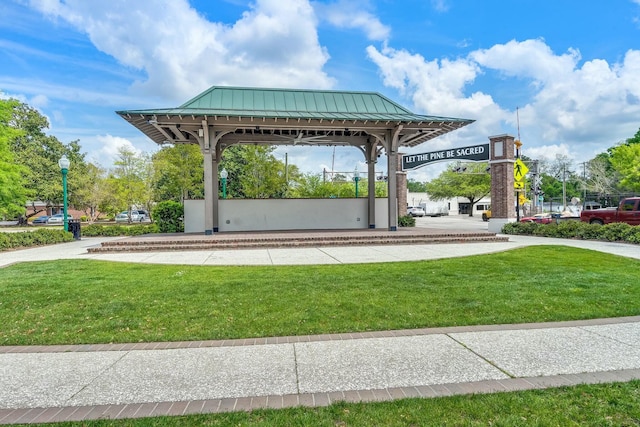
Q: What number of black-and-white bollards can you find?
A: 0